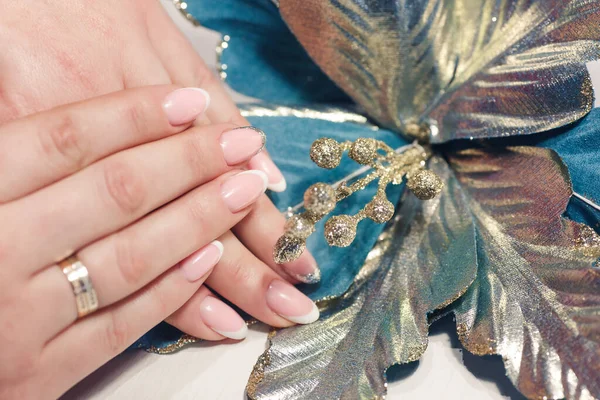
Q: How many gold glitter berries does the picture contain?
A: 8